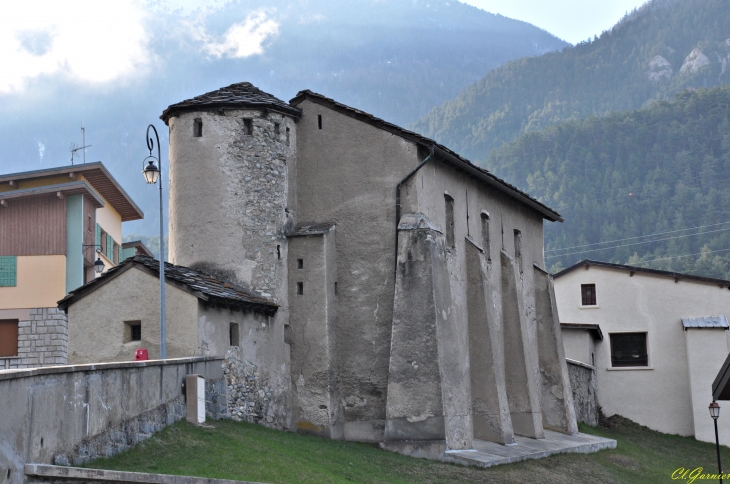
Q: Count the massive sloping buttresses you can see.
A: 4